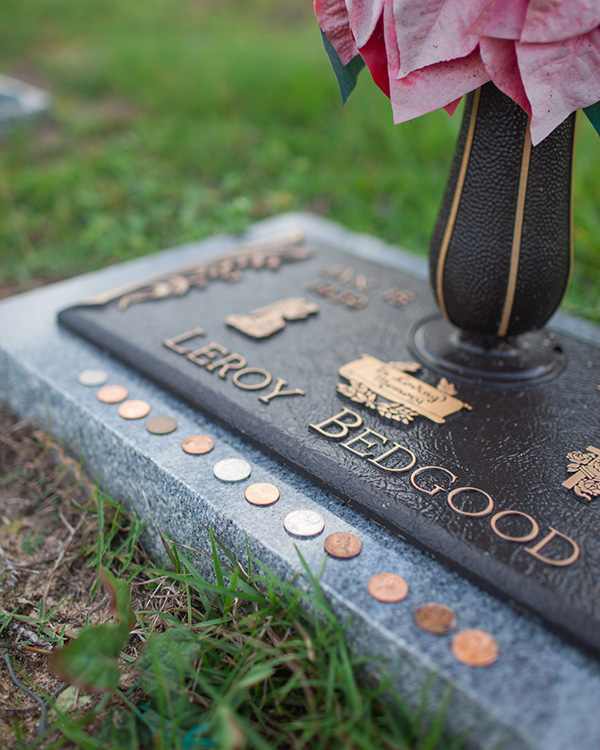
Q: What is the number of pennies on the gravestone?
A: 9